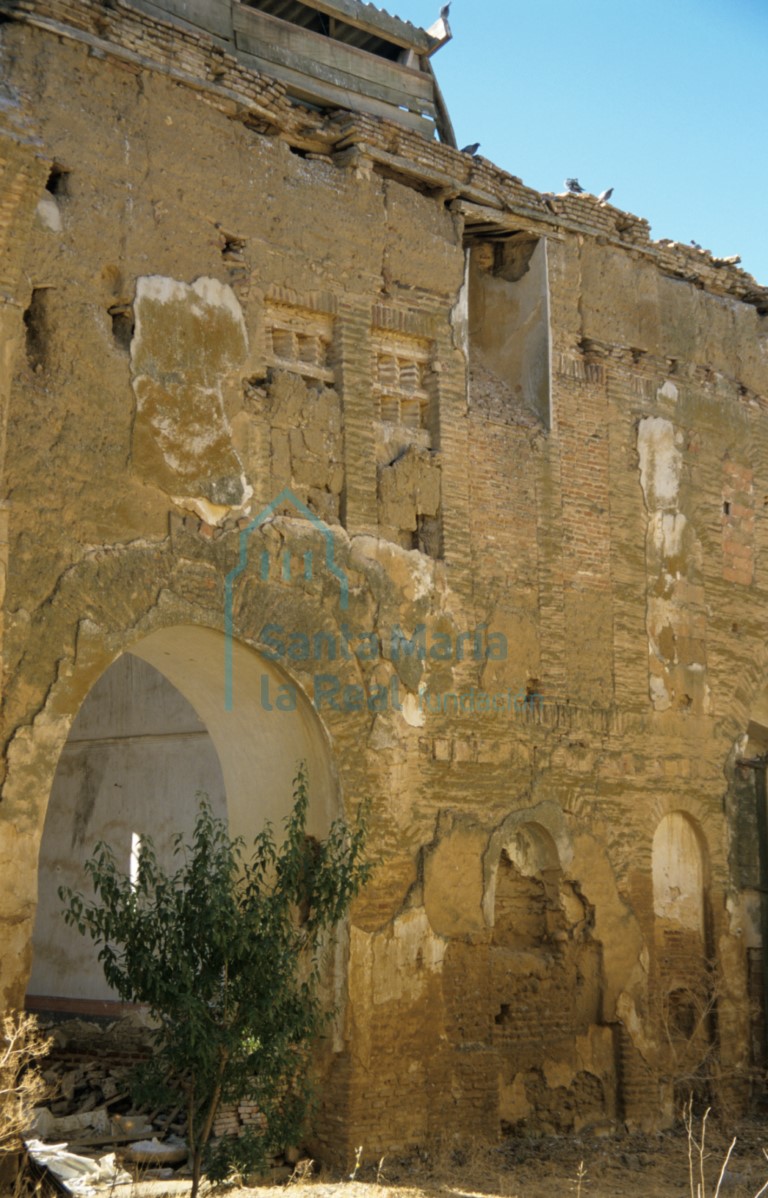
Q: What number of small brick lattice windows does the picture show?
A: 2